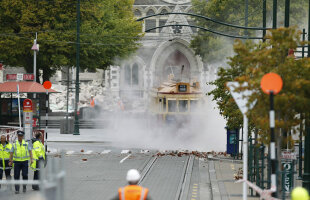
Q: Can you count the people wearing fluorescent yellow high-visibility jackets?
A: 3